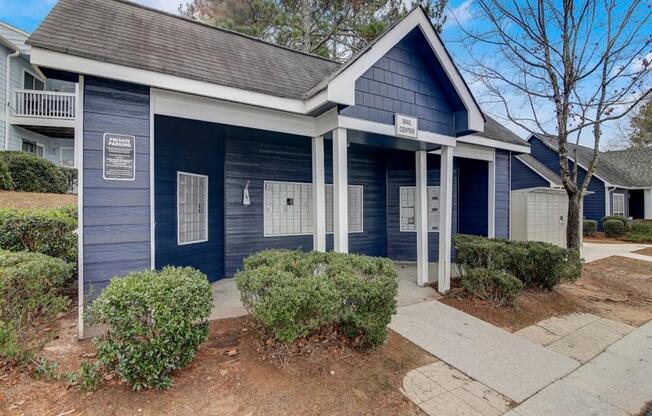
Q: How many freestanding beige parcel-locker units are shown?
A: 1